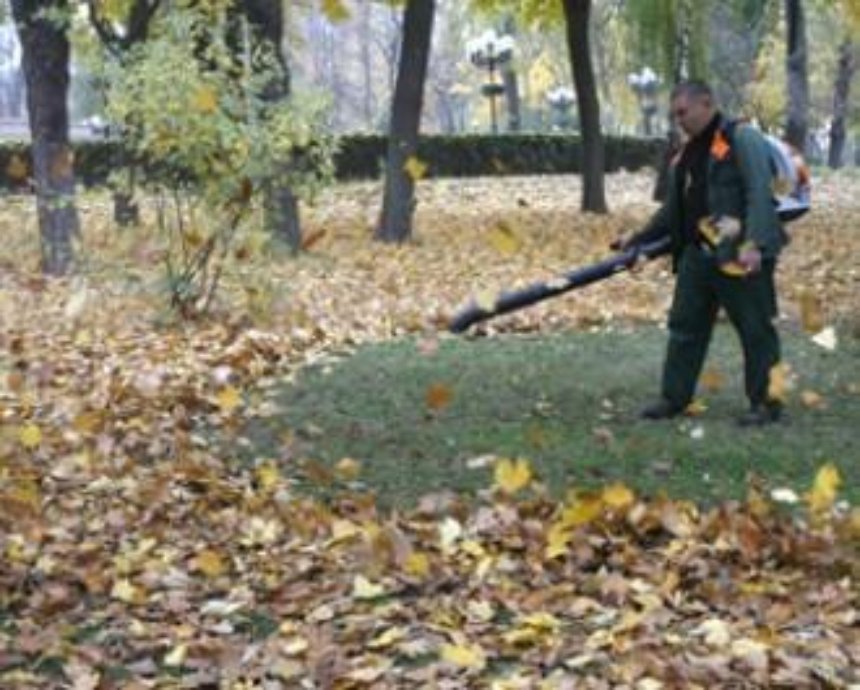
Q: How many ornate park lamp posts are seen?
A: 3